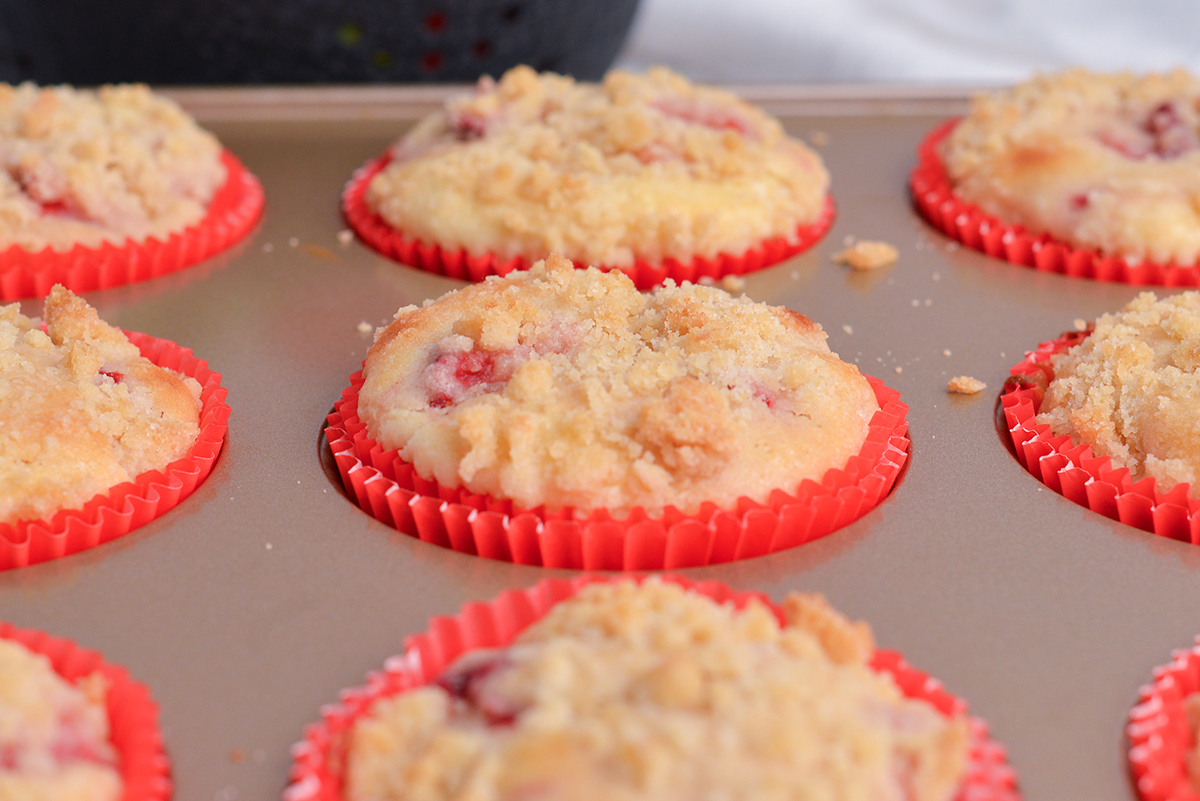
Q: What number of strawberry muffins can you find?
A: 9